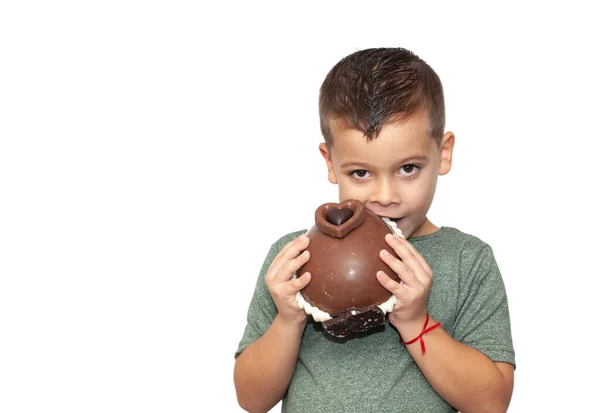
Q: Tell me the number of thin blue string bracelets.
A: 0